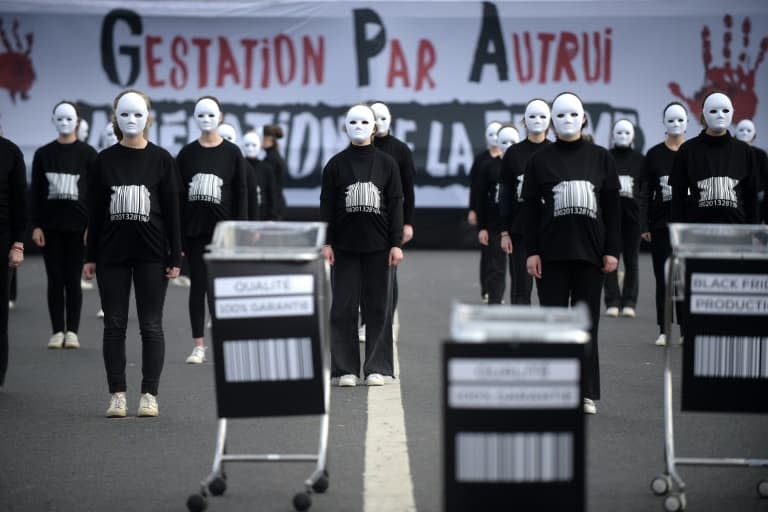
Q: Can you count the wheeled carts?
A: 3